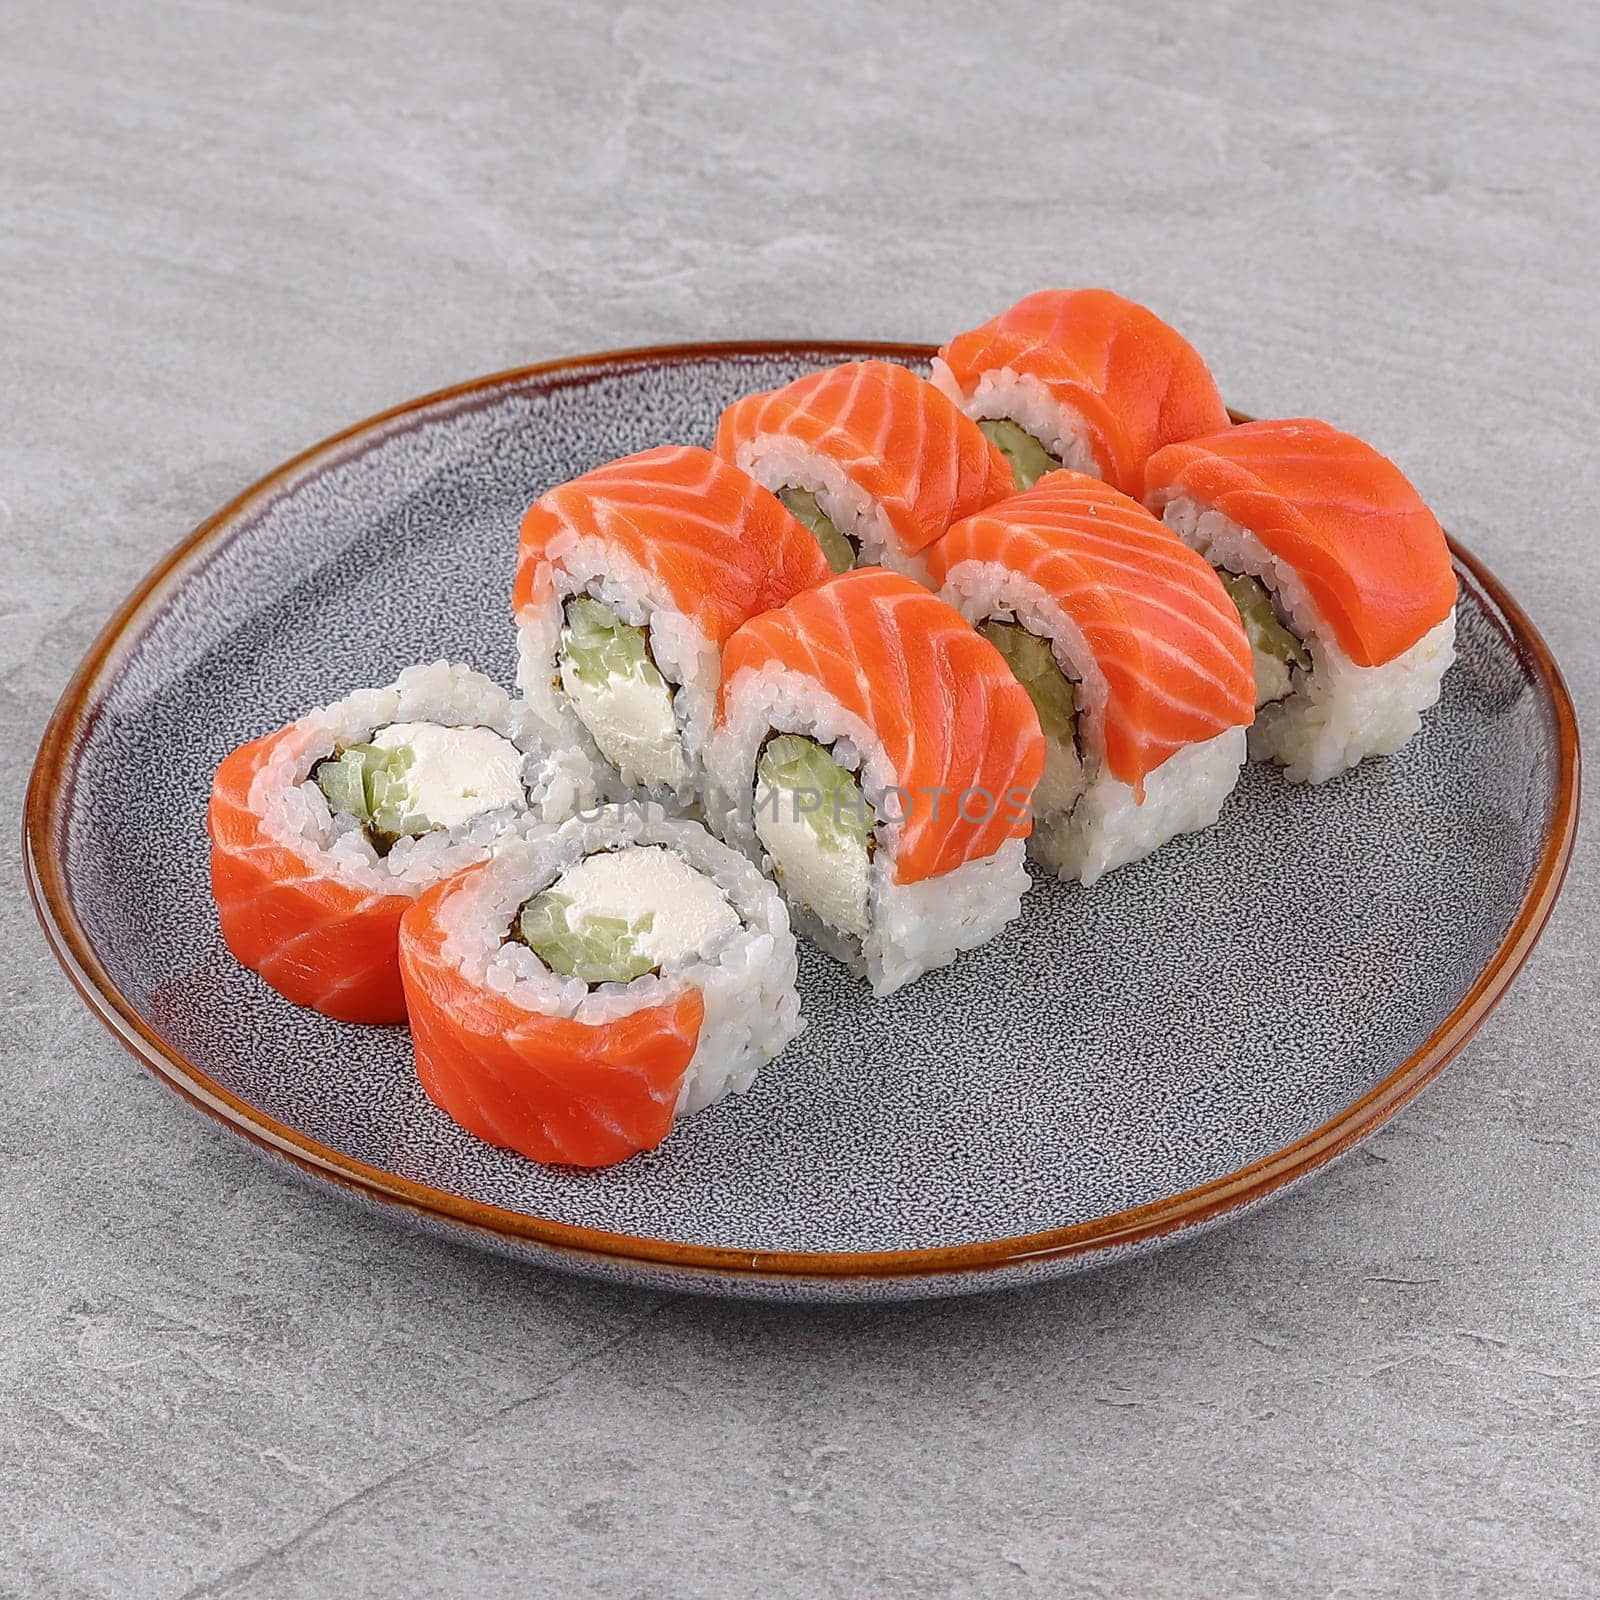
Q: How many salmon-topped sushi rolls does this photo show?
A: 8